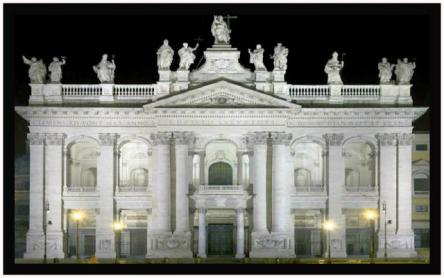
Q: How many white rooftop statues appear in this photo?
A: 11